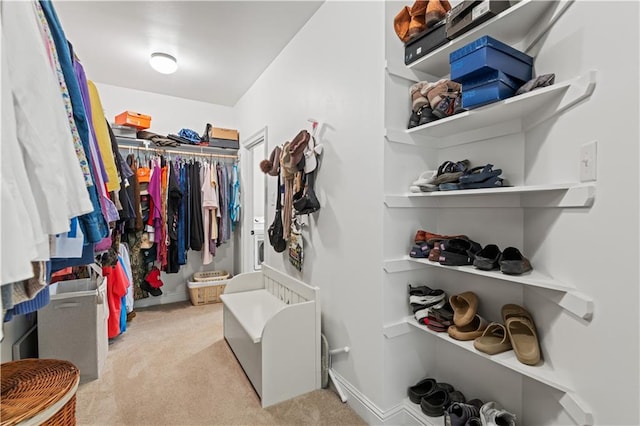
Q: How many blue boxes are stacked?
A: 2